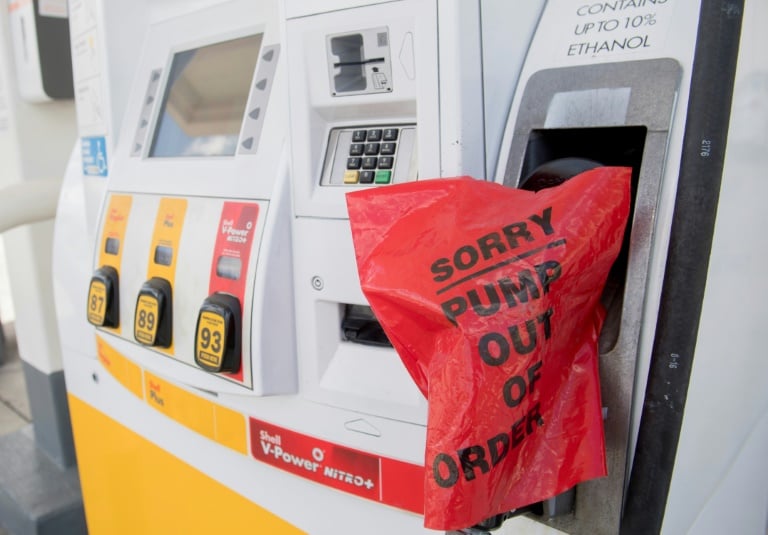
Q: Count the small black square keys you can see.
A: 10